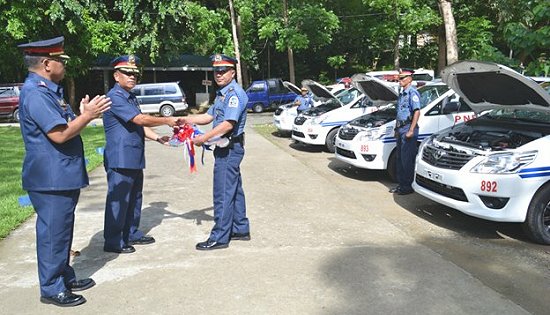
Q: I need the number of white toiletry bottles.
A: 0